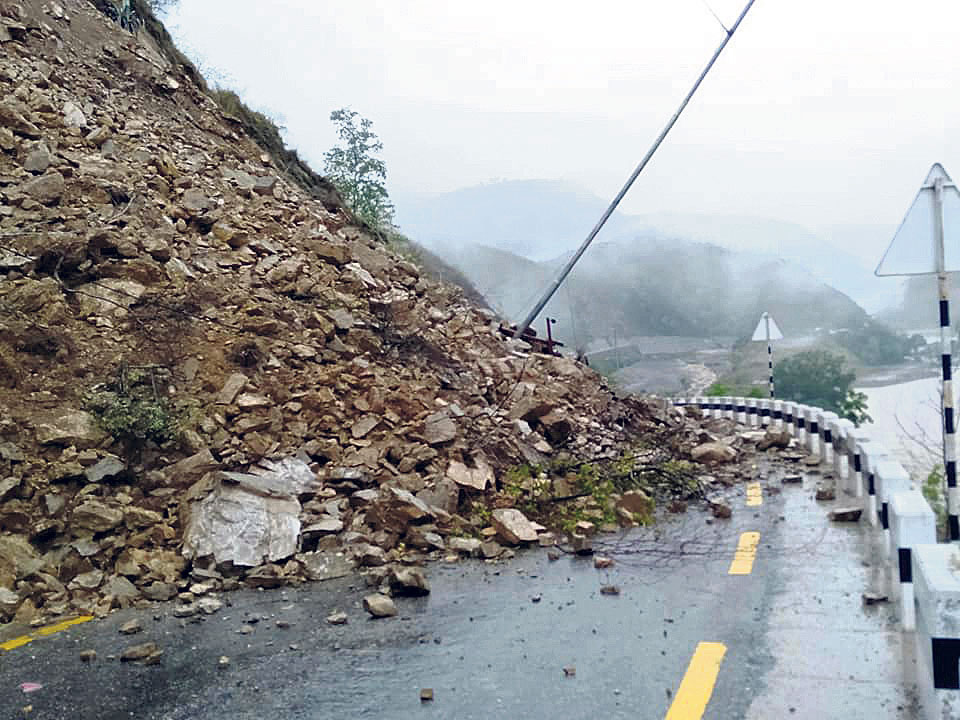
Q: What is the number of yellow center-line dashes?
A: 3